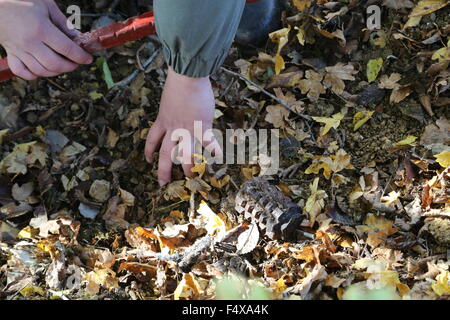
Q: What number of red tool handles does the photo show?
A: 1